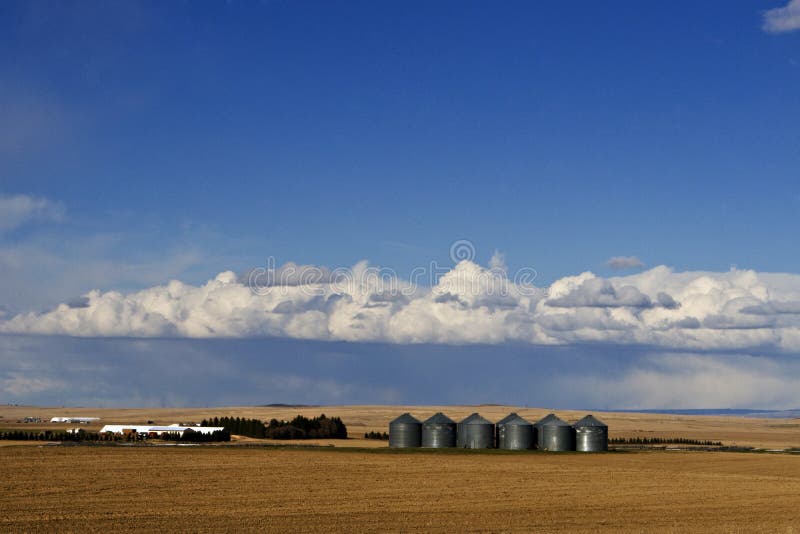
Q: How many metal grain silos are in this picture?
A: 6